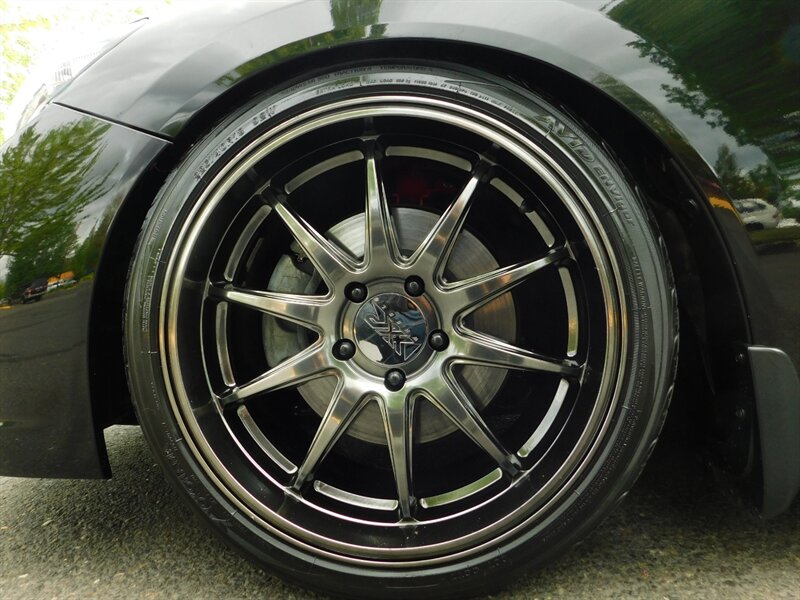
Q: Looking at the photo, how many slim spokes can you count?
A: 10